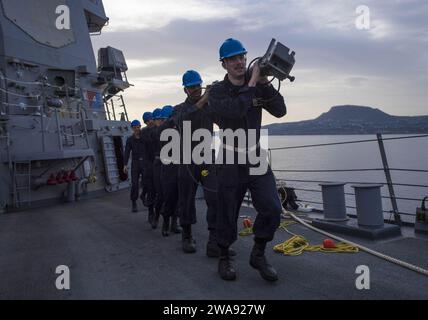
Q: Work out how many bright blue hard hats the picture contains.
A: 6